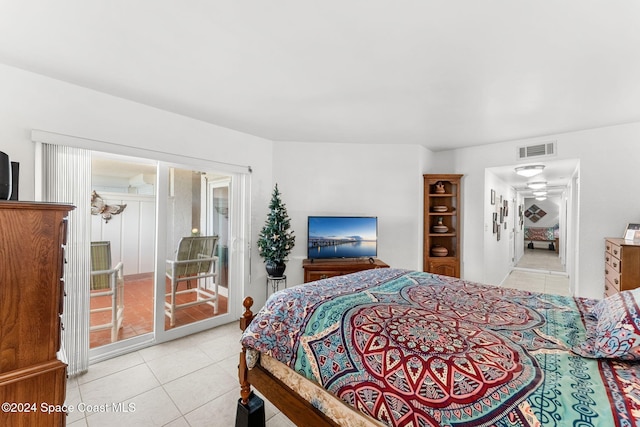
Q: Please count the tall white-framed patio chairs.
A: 2